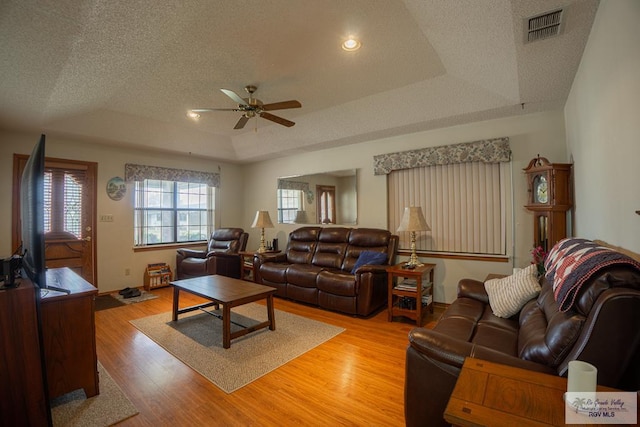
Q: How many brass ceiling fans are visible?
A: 1